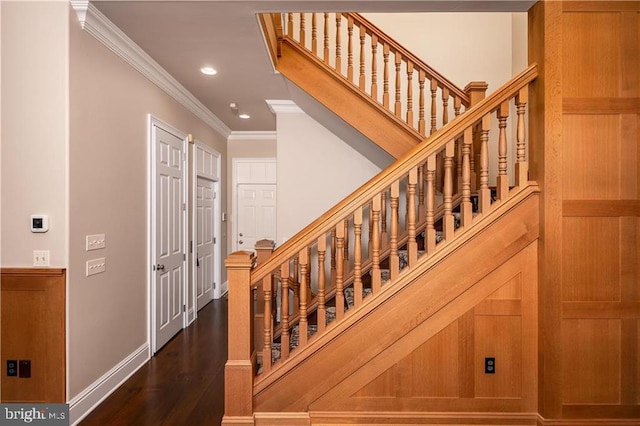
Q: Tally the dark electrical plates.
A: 3